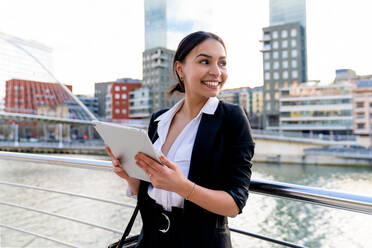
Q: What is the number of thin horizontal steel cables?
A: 3